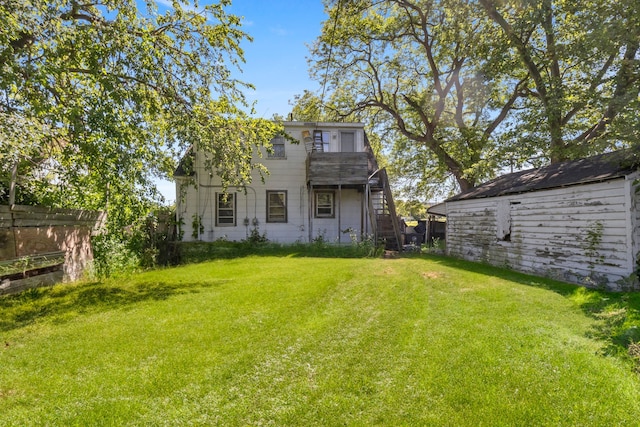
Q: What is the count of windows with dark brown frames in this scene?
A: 3